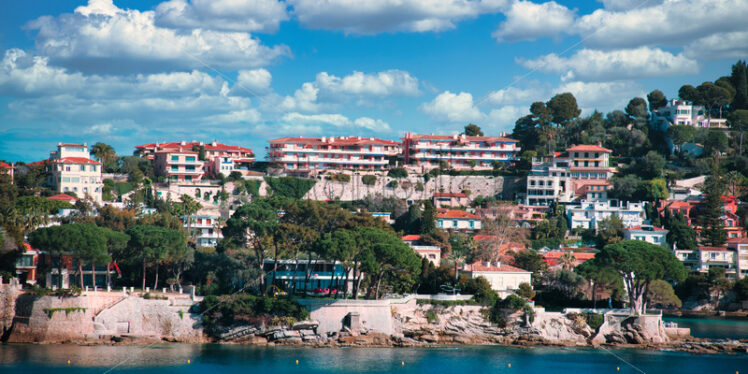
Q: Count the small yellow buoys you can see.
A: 7